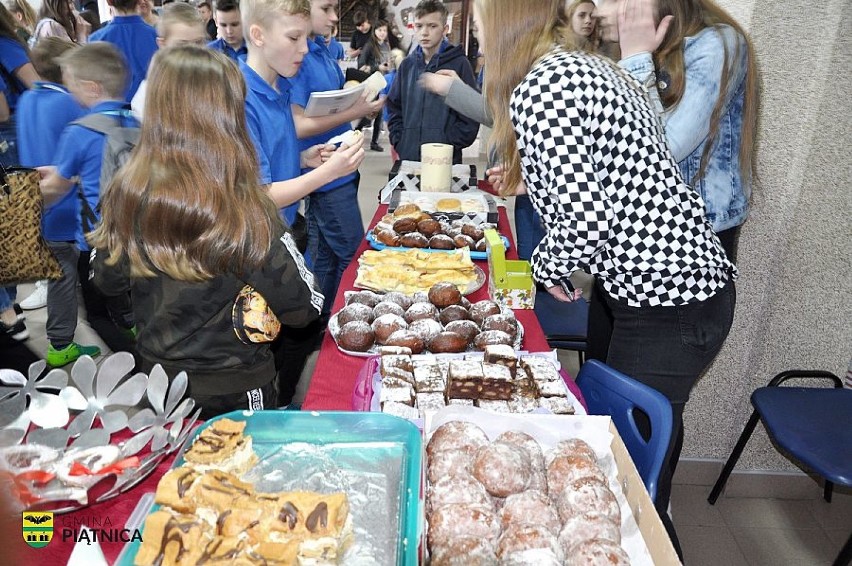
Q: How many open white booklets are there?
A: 1